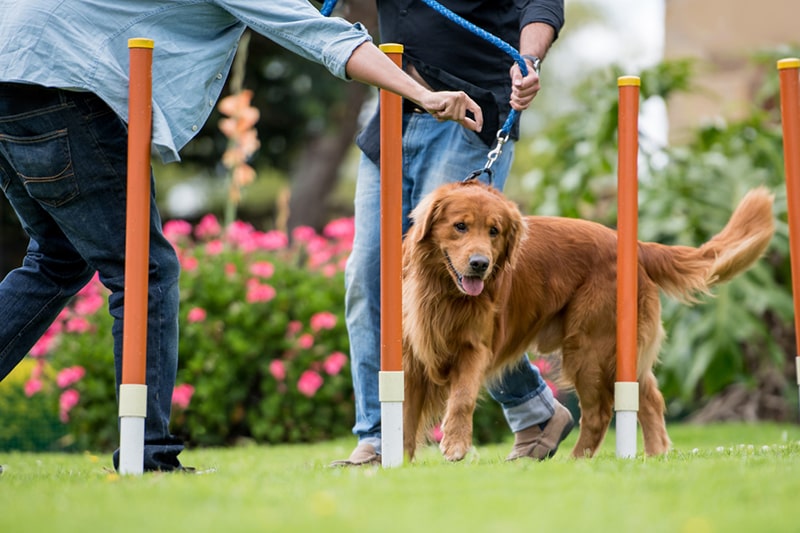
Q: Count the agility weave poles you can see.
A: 4